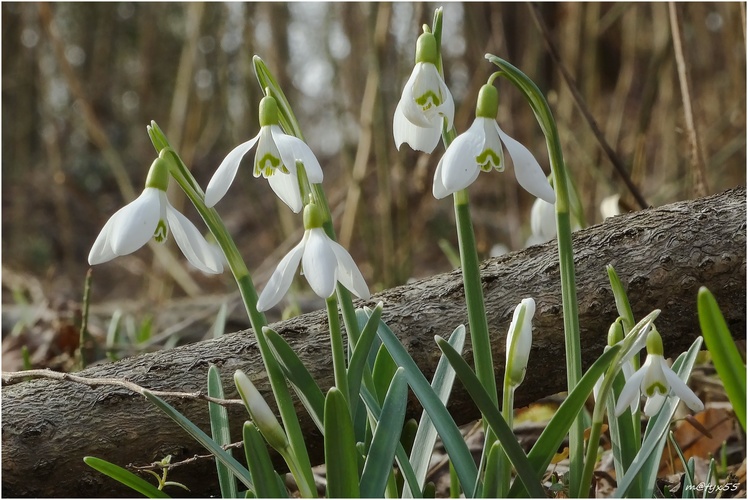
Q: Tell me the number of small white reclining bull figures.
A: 0